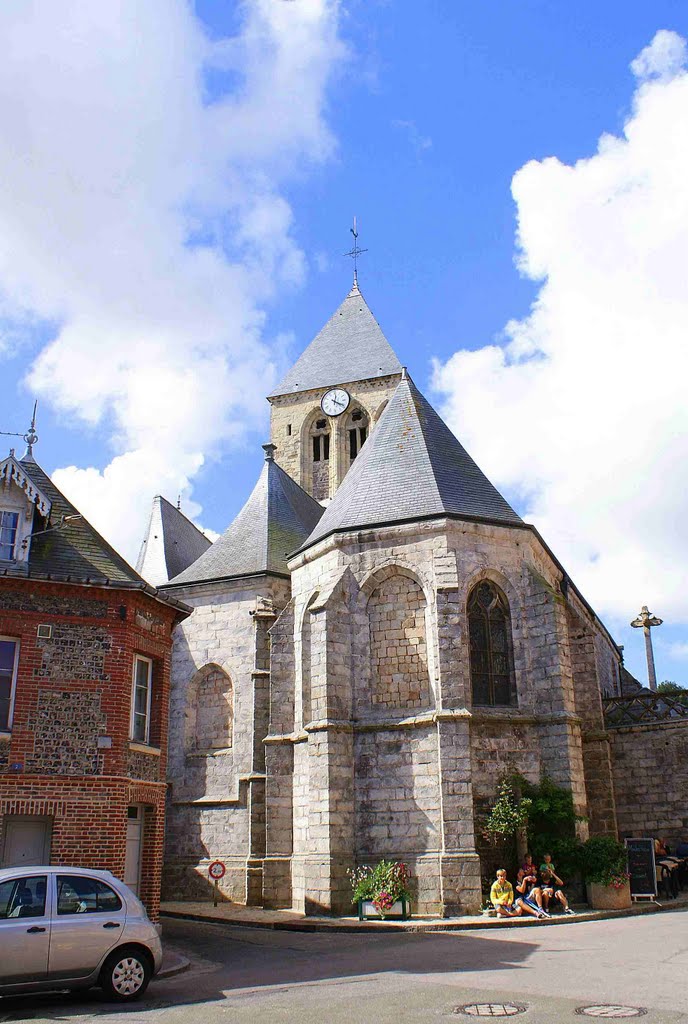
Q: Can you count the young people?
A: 5